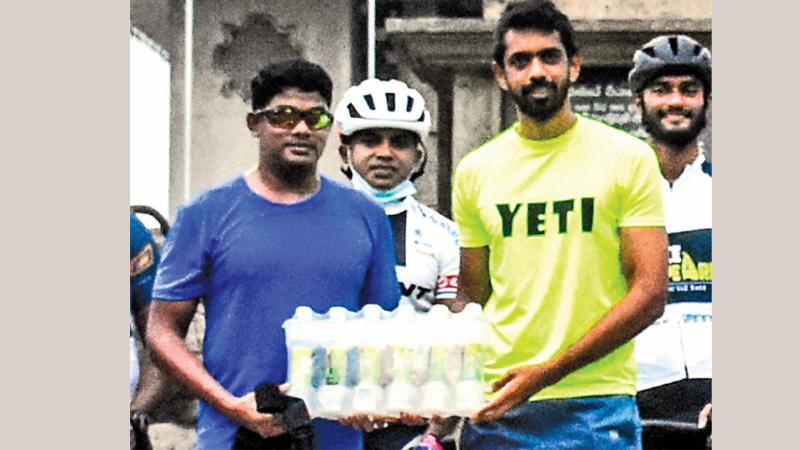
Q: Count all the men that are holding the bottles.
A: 2